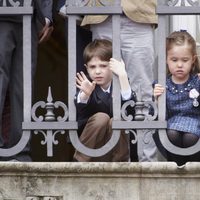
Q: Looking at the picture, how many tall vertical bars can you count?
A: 4